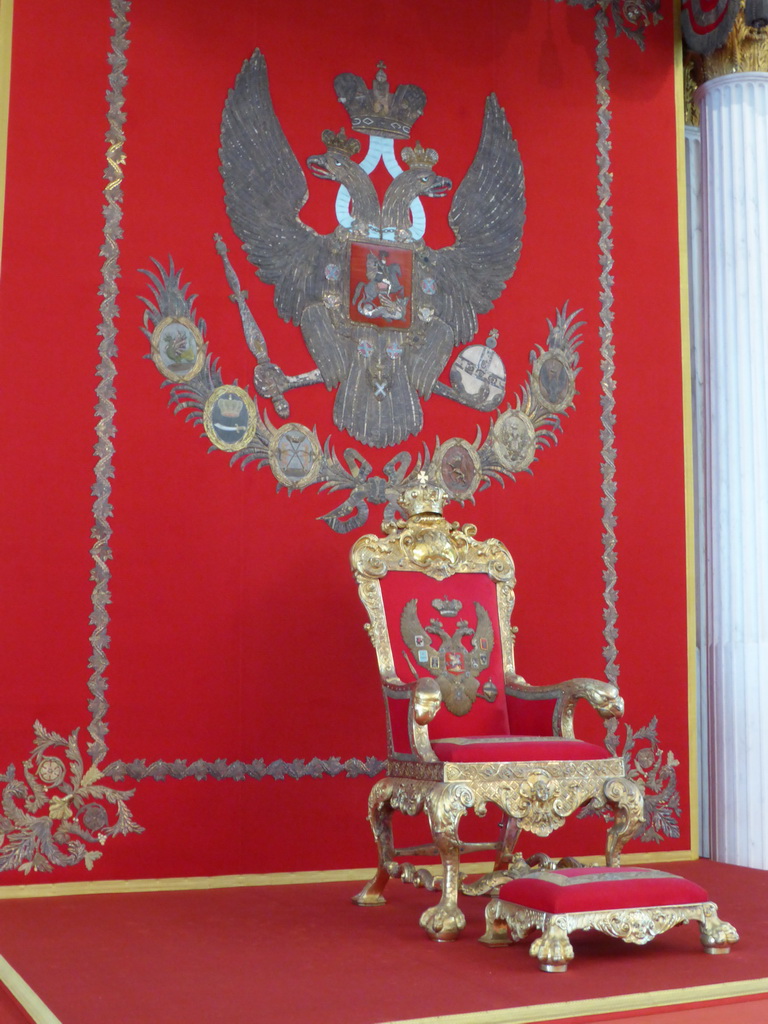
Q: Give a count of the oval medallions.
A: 6